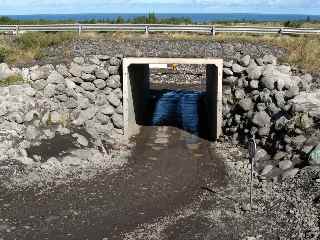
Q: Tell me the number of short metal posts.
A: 5